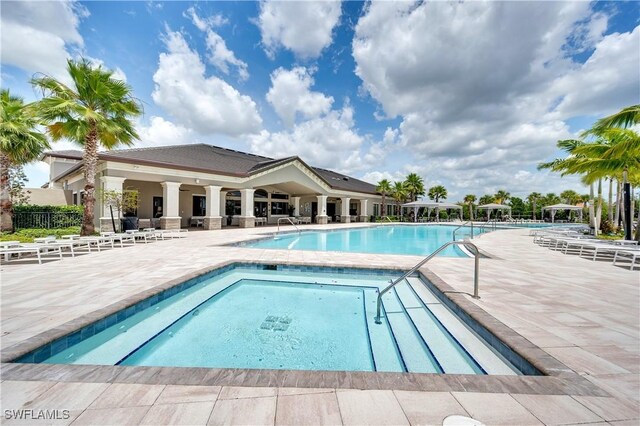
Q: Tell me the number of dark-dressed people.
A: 0